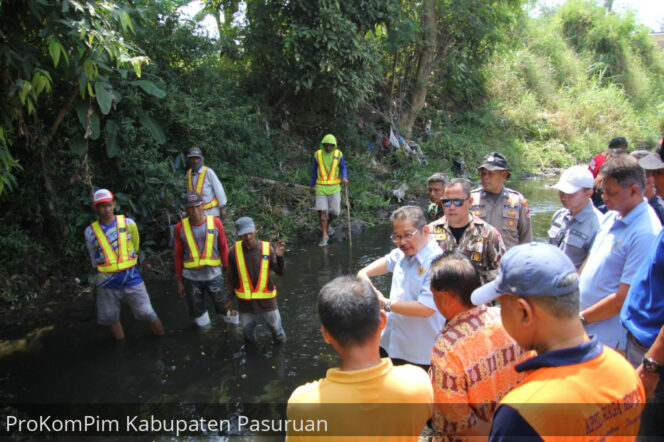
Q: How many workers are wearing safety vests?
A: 5